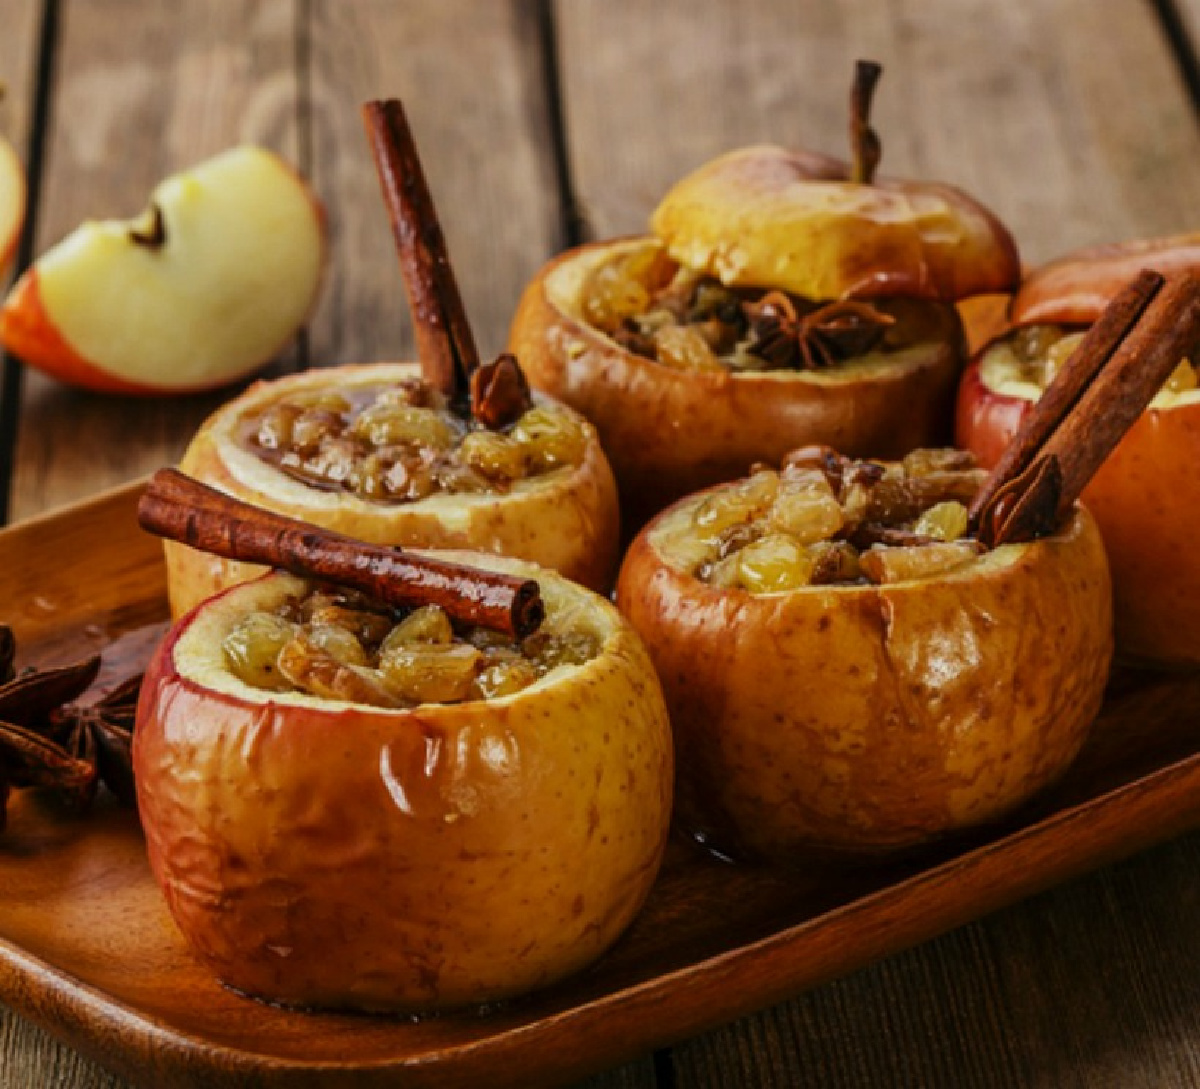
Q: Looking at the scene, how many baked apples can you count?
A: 5